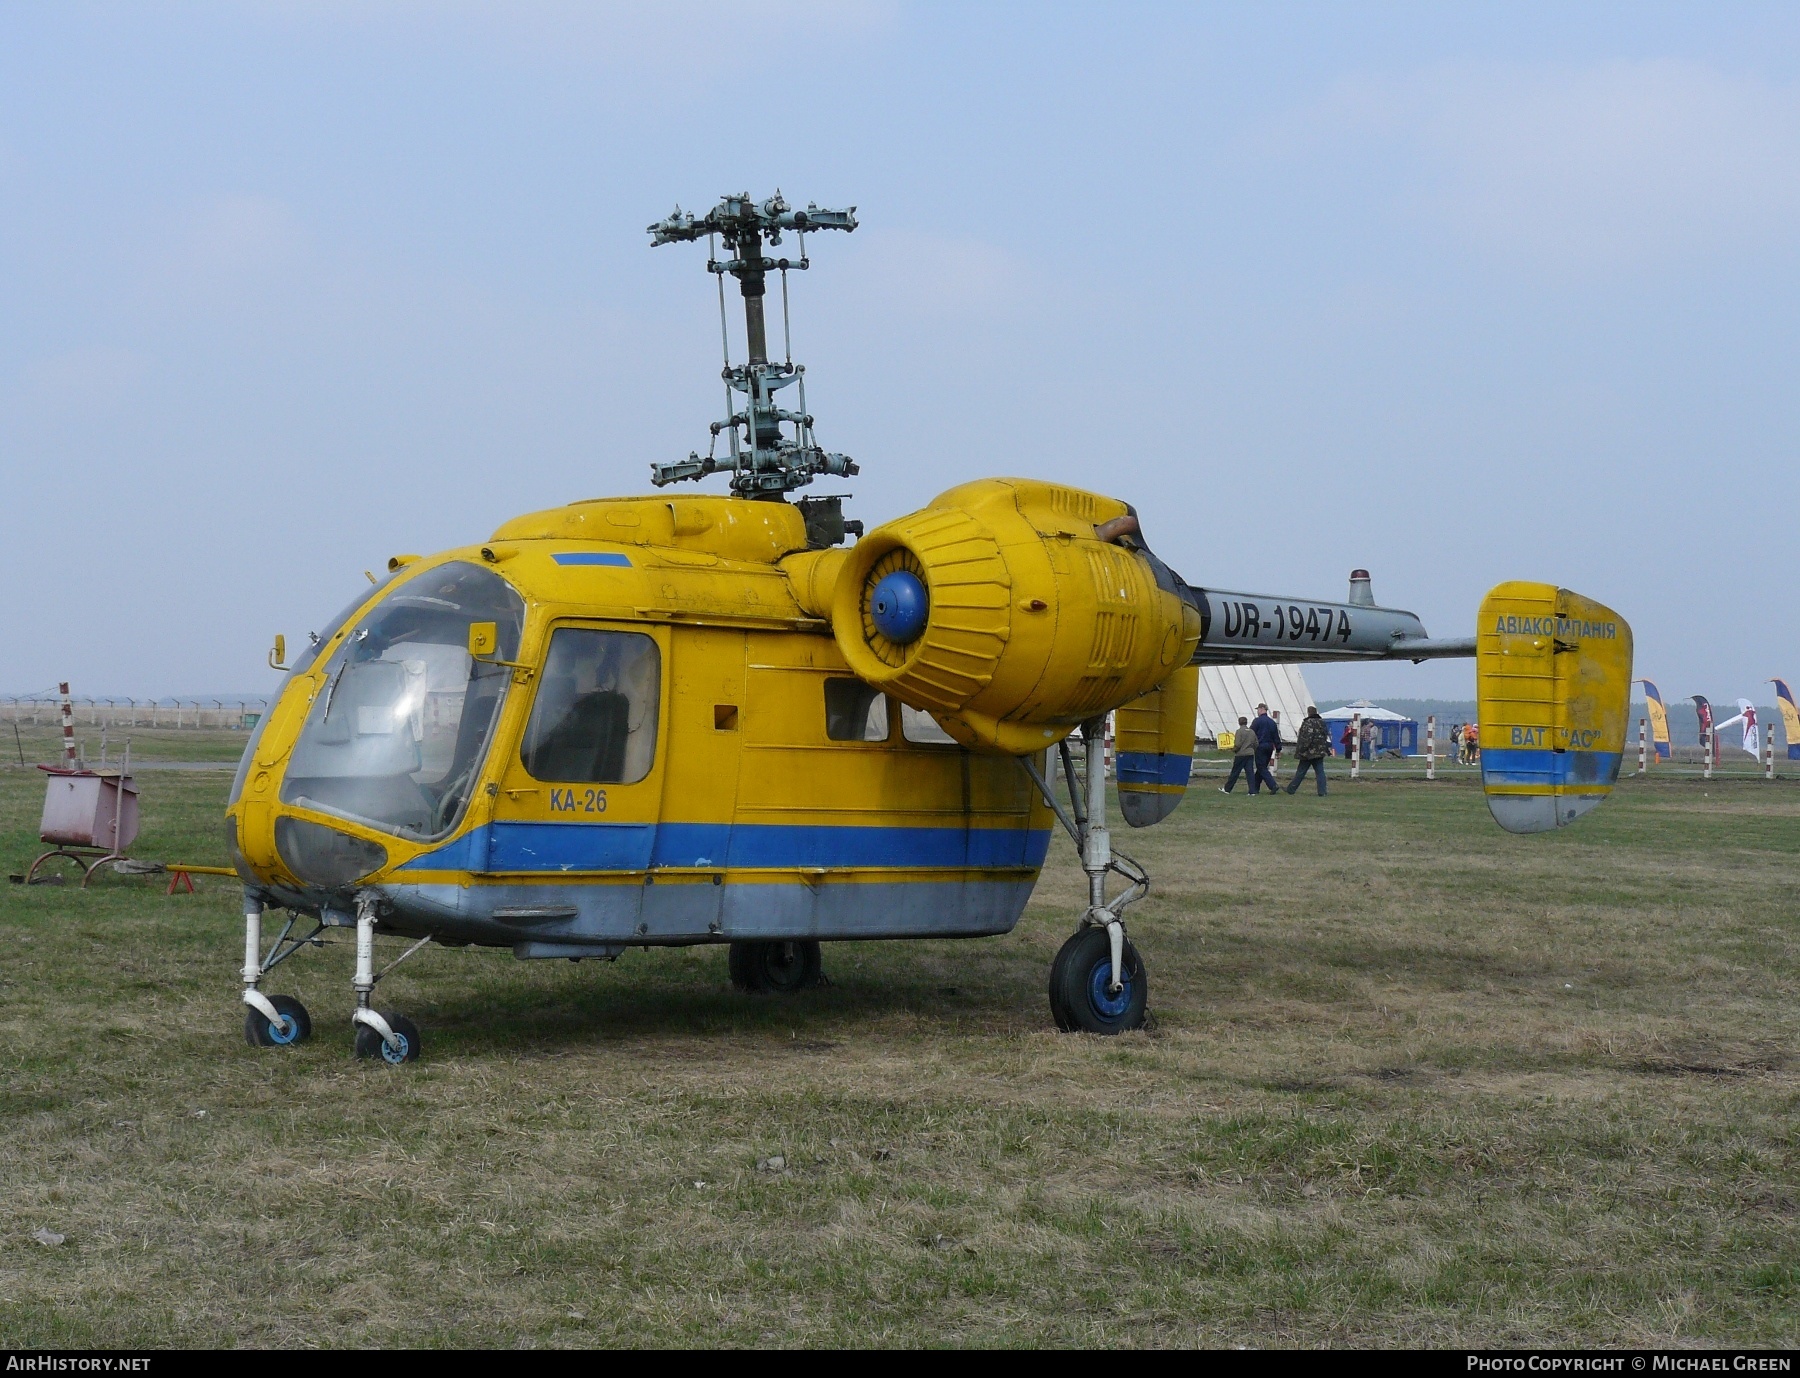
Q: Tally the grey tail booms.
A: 1